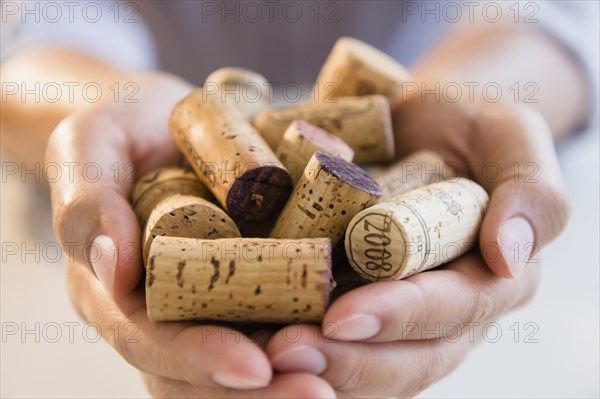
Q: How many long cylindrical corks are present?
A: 11